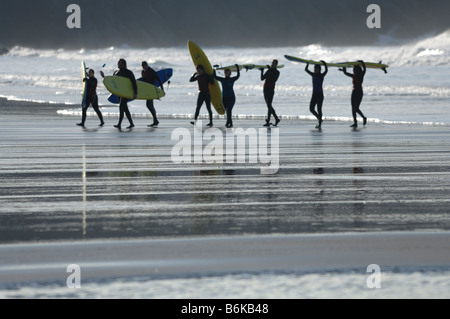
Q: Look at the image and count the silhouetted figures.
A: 8